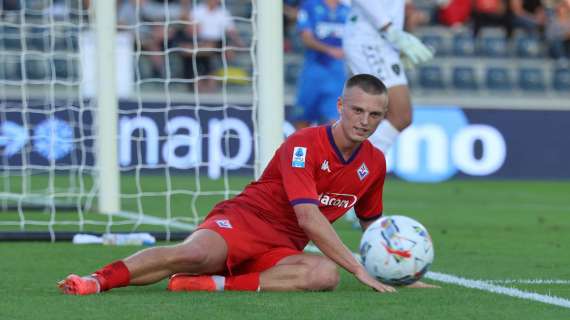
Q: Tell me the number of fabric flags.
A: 0